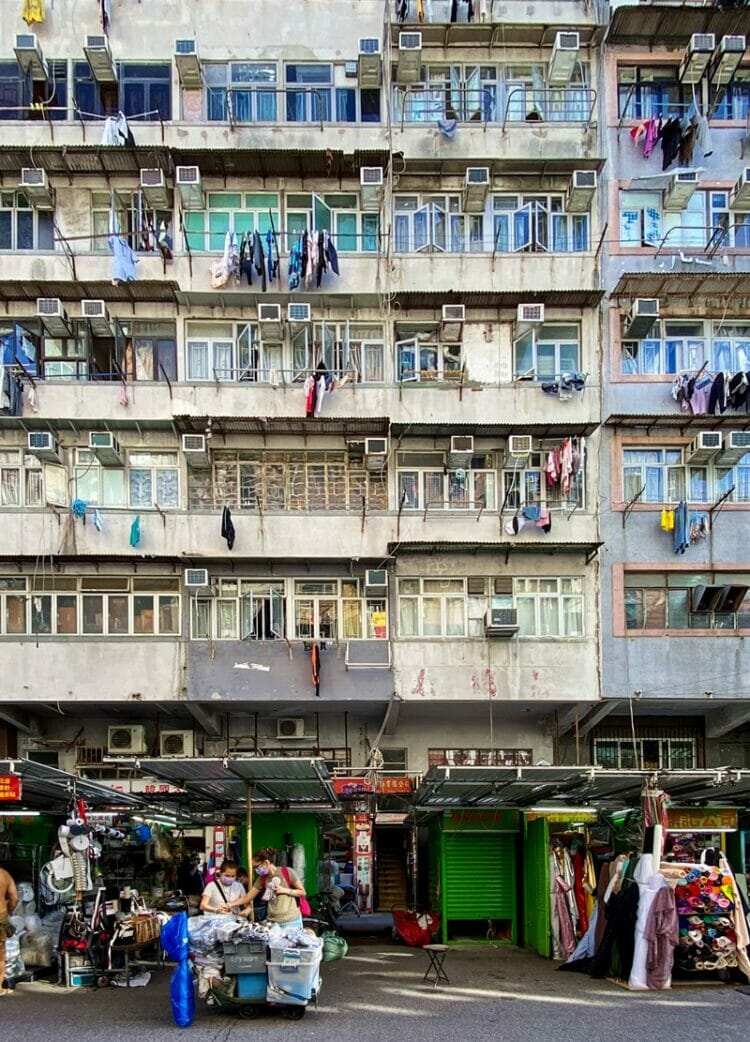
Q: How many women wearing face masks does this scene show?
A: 2